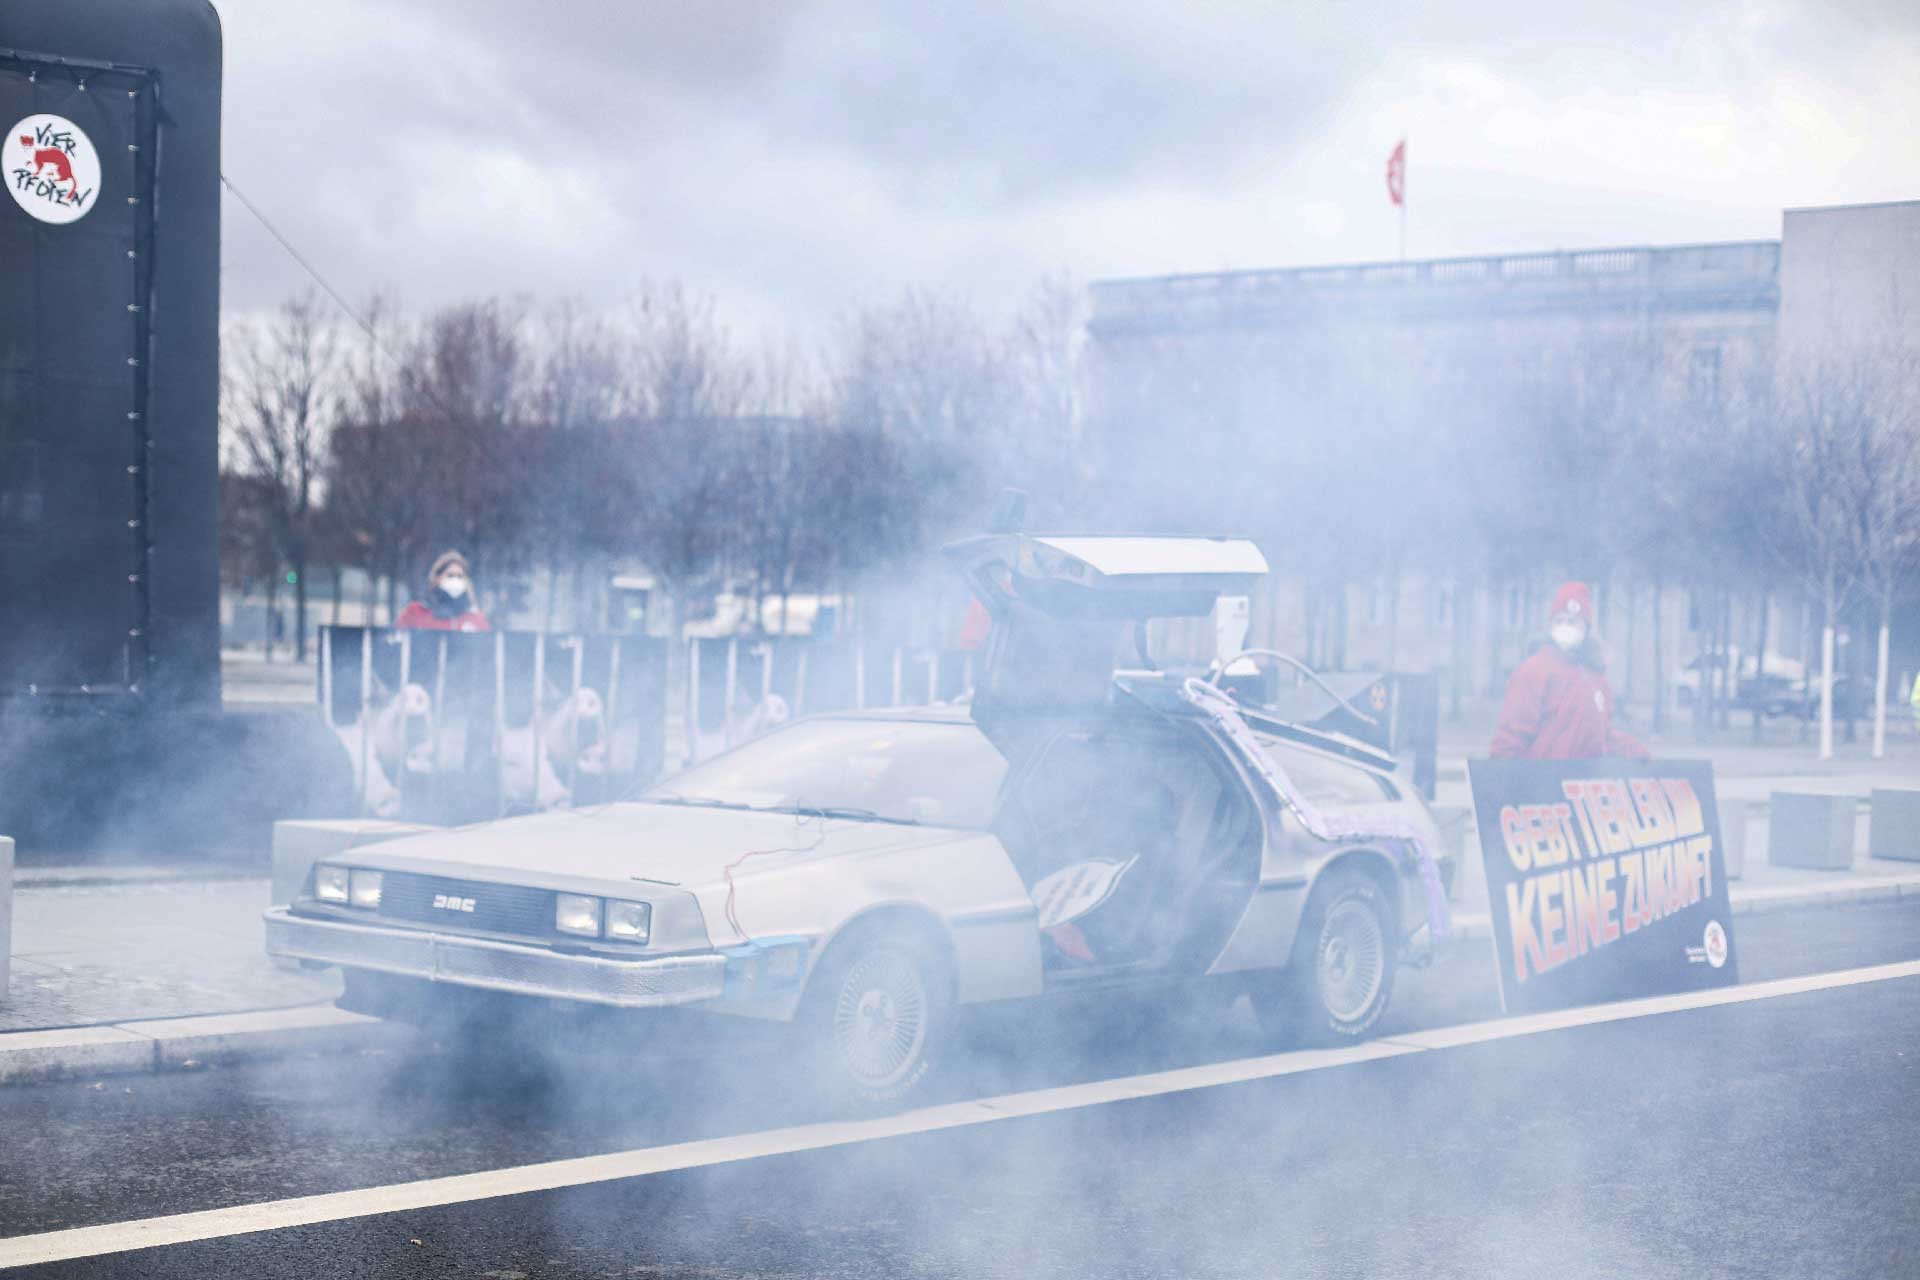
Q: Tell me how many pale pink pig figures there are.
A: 3